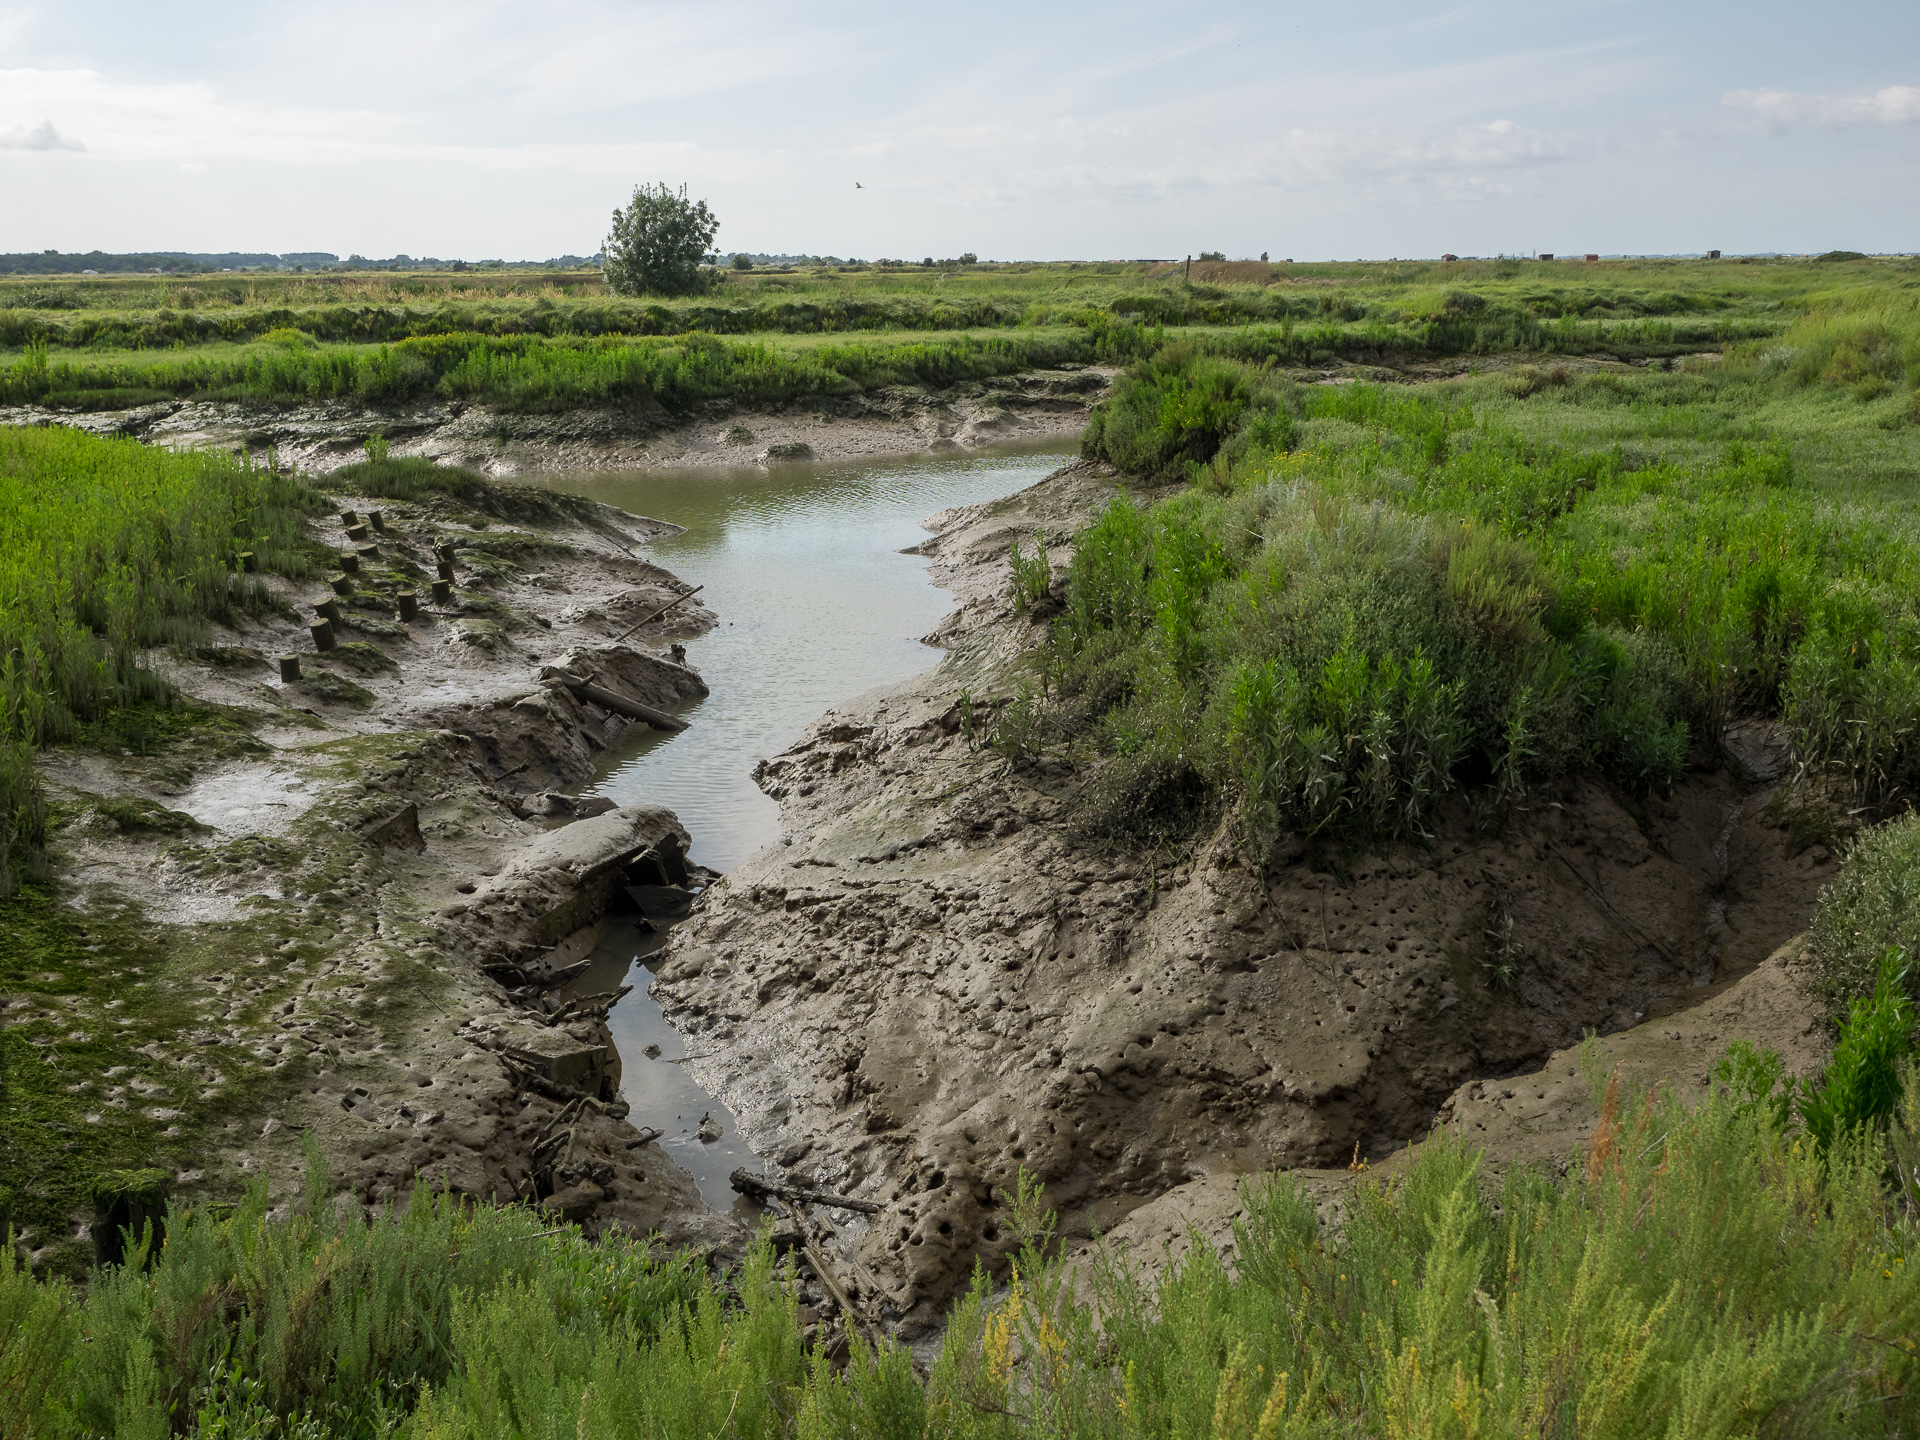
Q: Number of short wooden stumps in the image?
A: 14